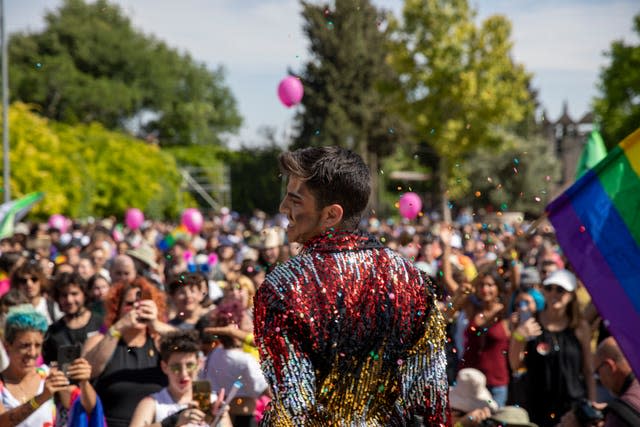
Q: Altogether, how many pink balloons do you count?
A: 5